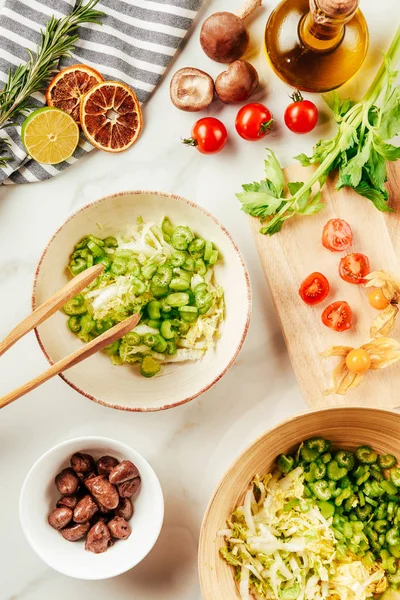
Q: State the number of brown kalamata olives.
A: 13